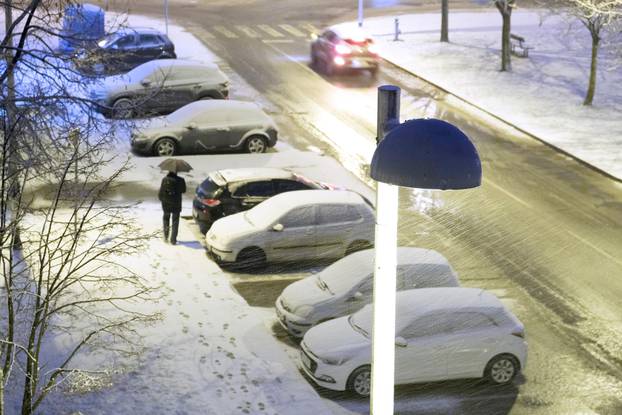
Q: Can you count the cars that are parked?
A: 7